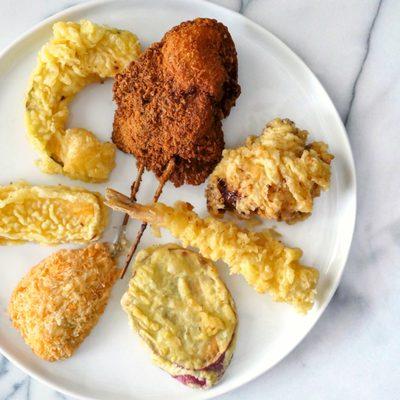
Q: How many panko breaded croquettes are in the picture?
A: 1